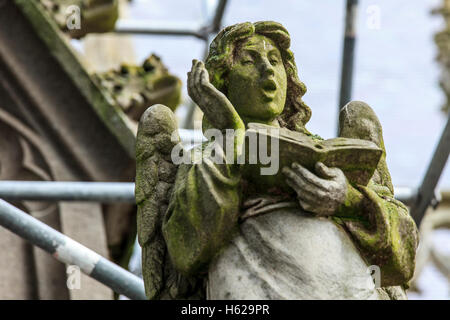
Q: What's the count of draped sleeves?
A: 2